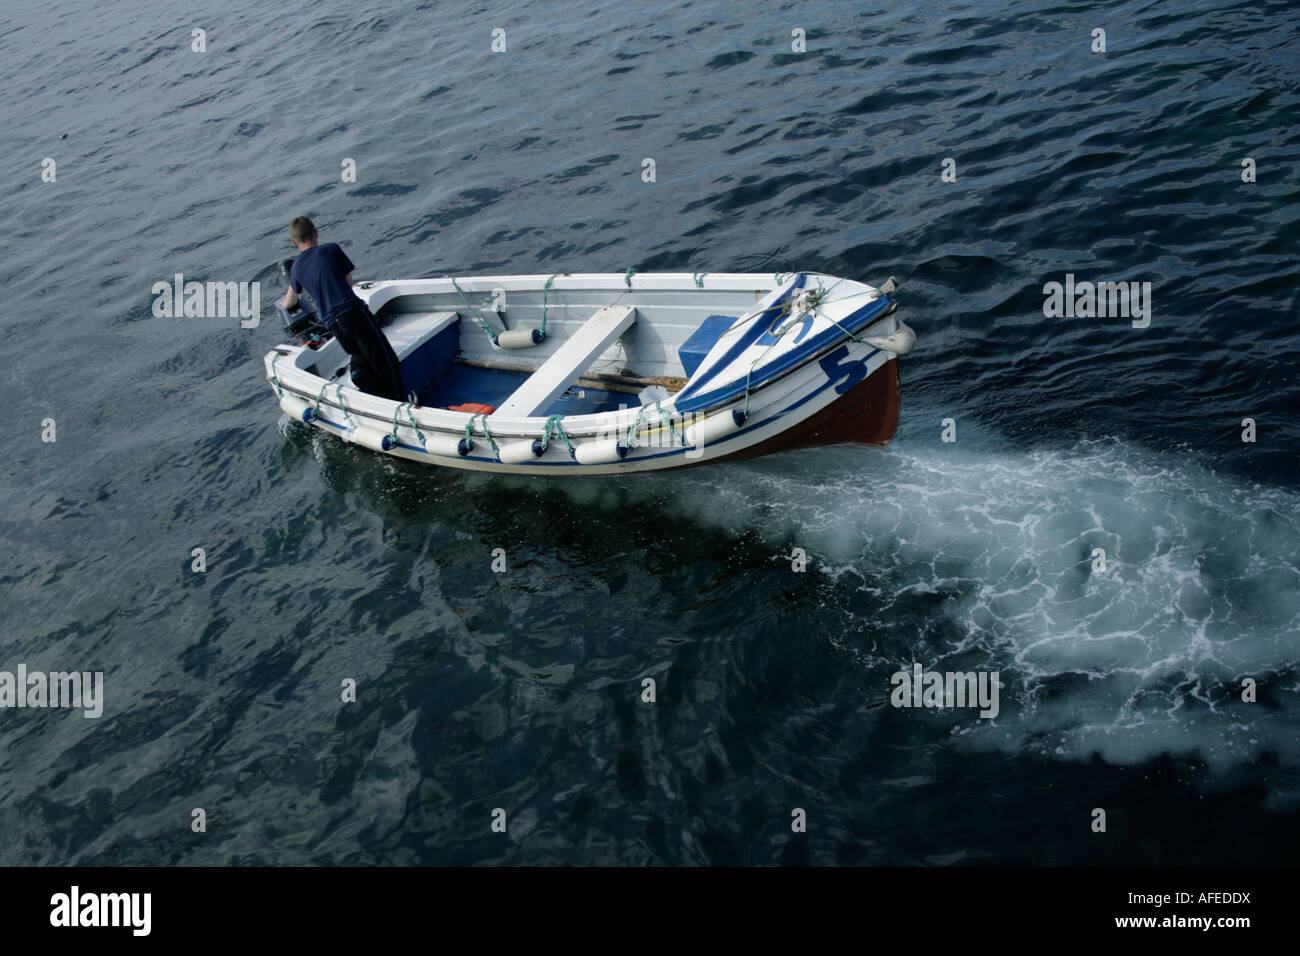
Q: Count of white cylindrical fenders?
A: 7